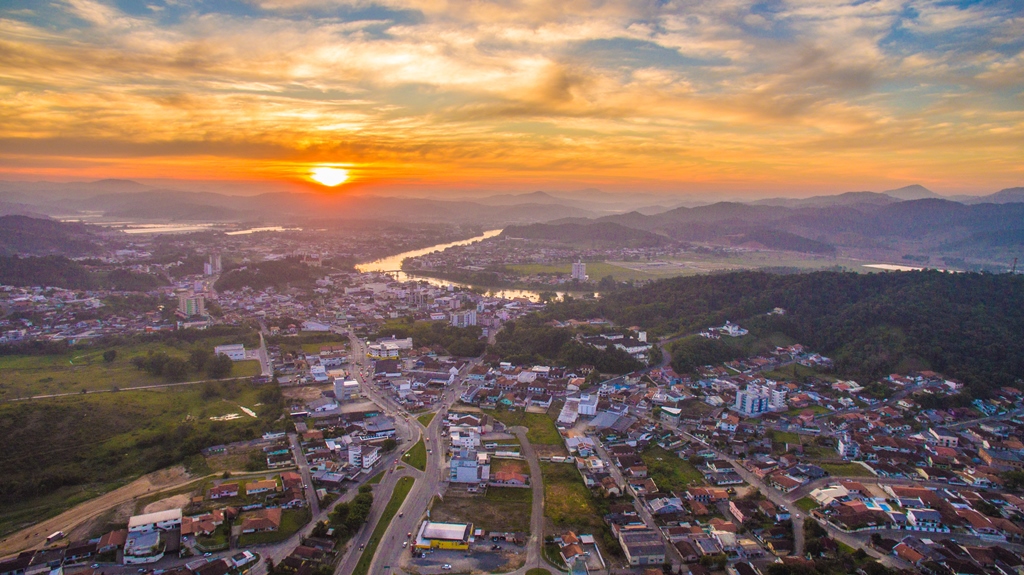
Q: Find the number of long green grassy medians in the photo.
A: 1